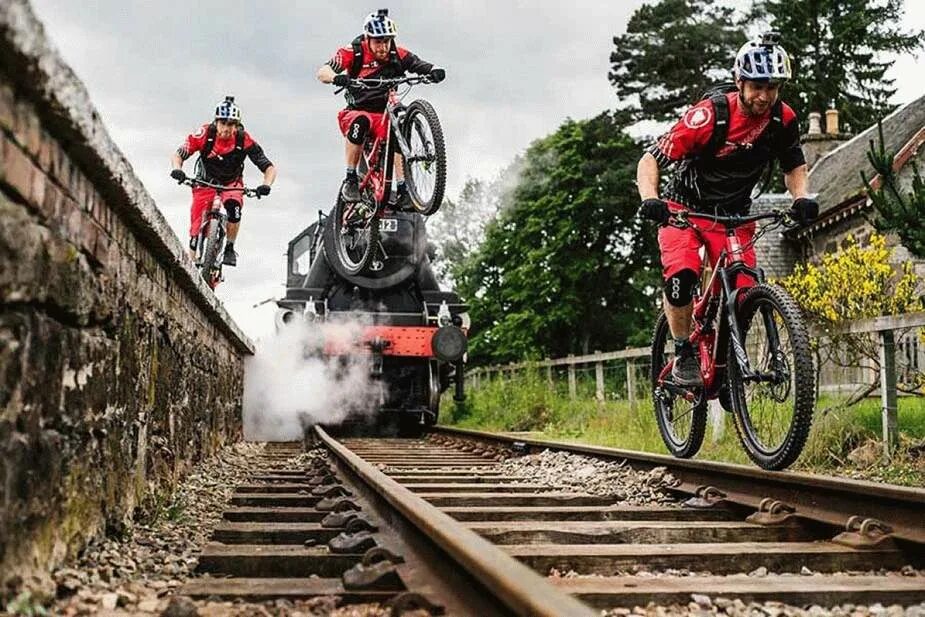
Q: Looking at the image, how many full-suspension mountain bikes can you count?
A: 3